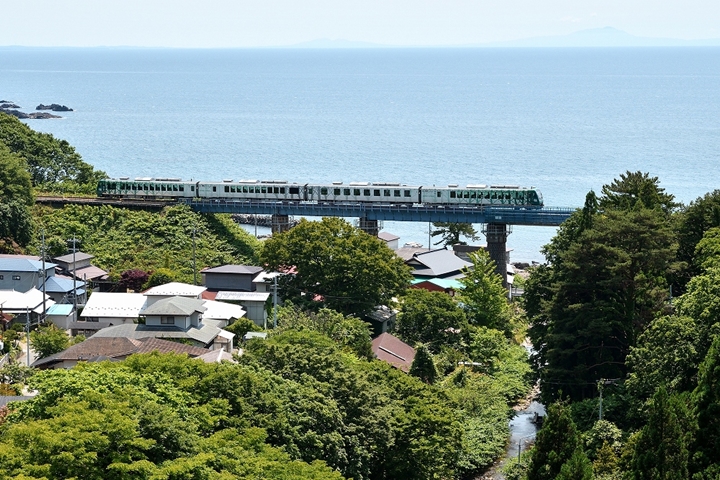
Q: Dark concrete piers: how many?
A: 3